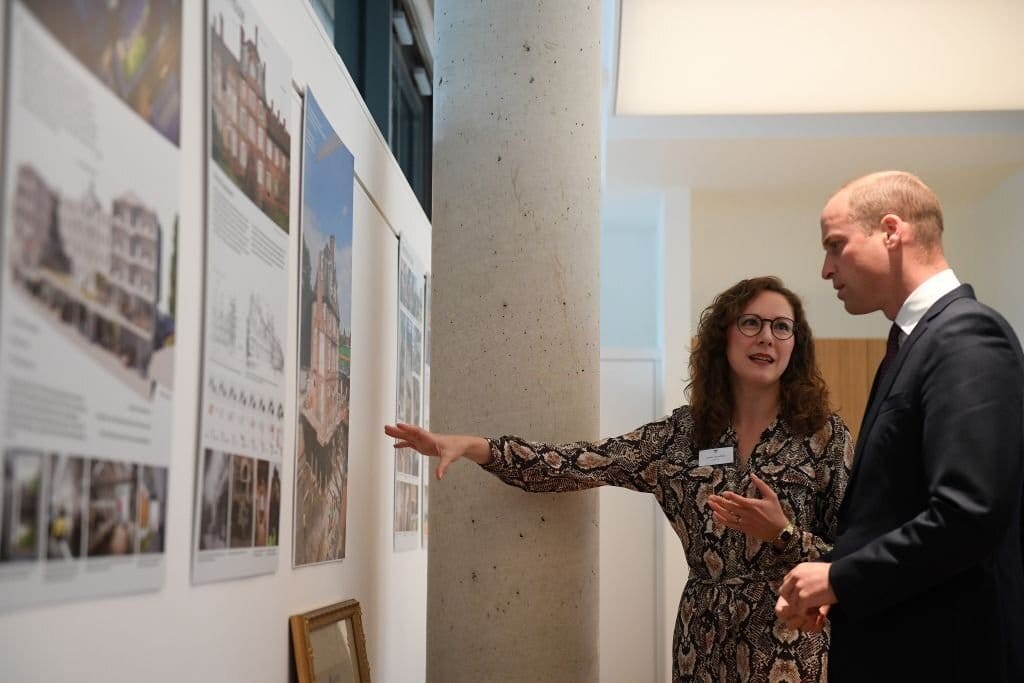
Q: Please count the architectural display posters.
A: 5